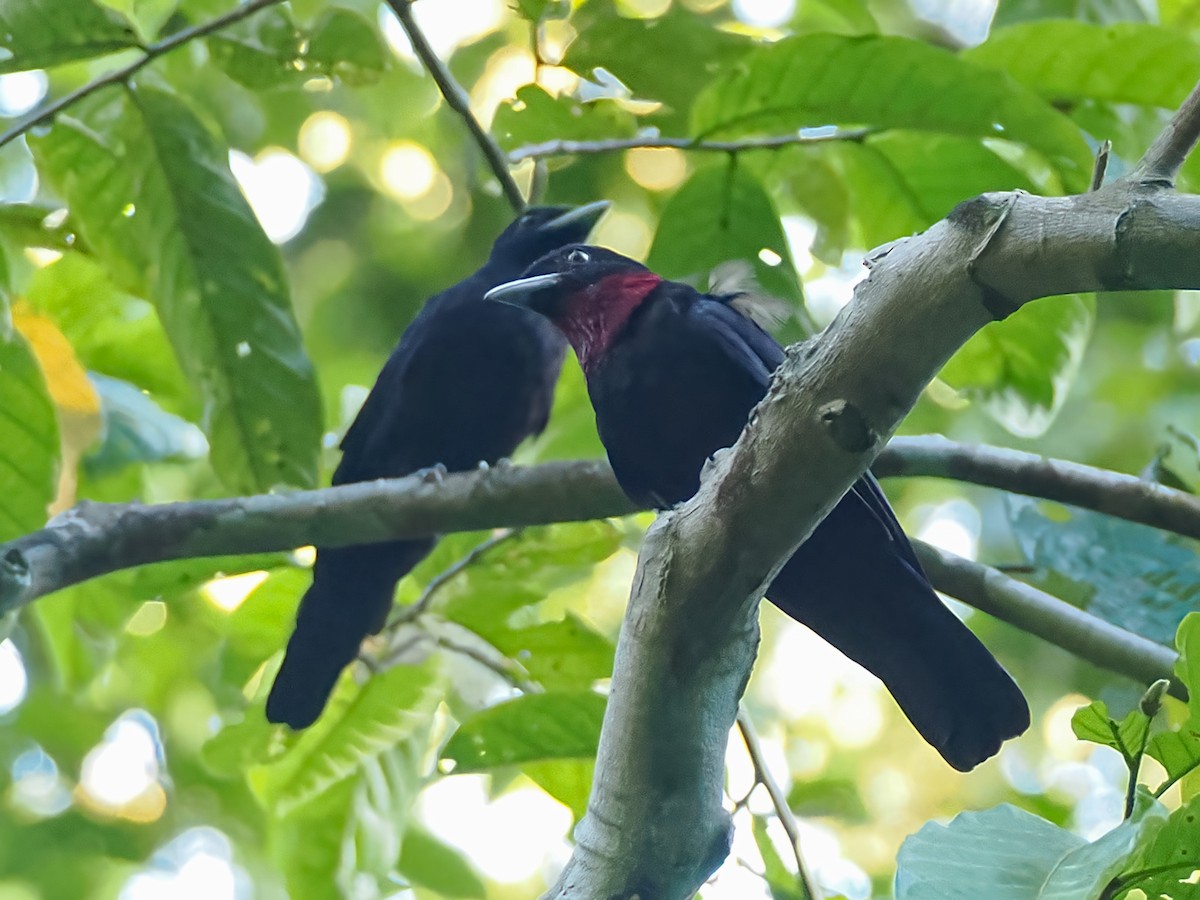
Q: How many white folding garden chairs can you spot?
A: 0